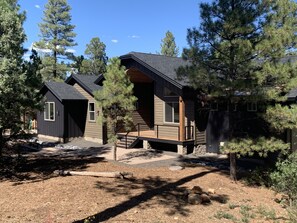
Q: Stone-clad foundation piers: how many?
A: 2